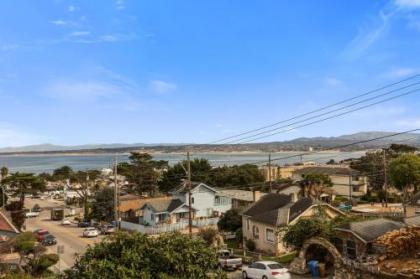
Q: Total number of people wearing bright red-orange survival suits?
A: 0